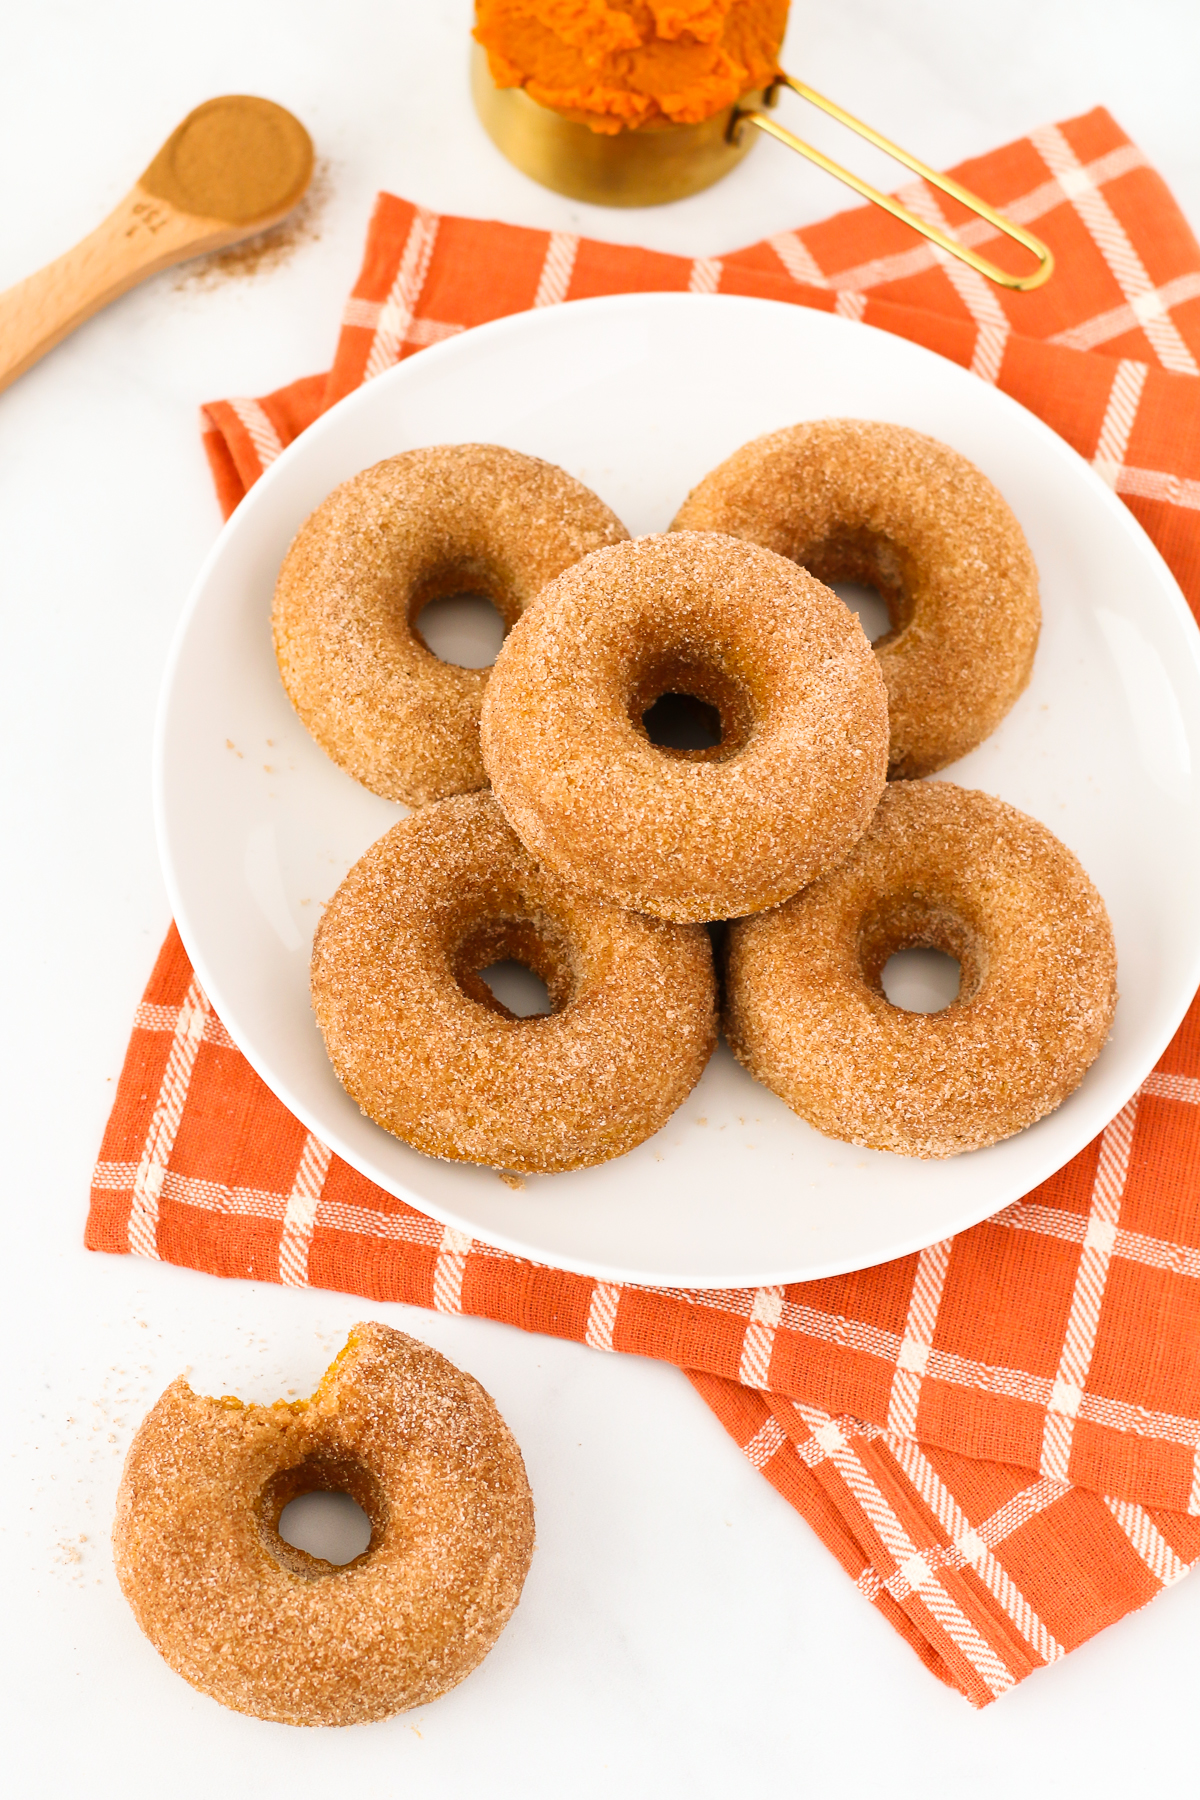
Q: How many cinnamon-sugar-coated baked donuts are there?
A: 6